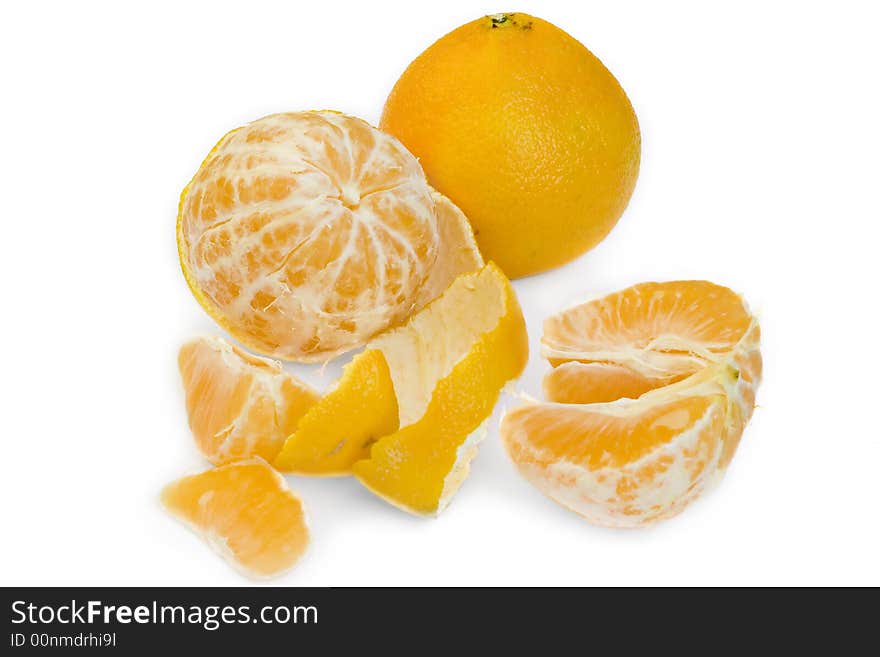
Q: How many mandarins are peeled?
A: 2